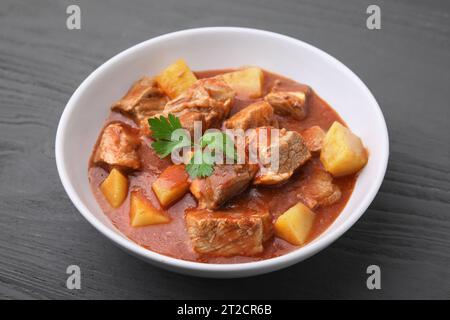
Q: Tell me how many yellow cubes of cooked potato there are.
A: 7